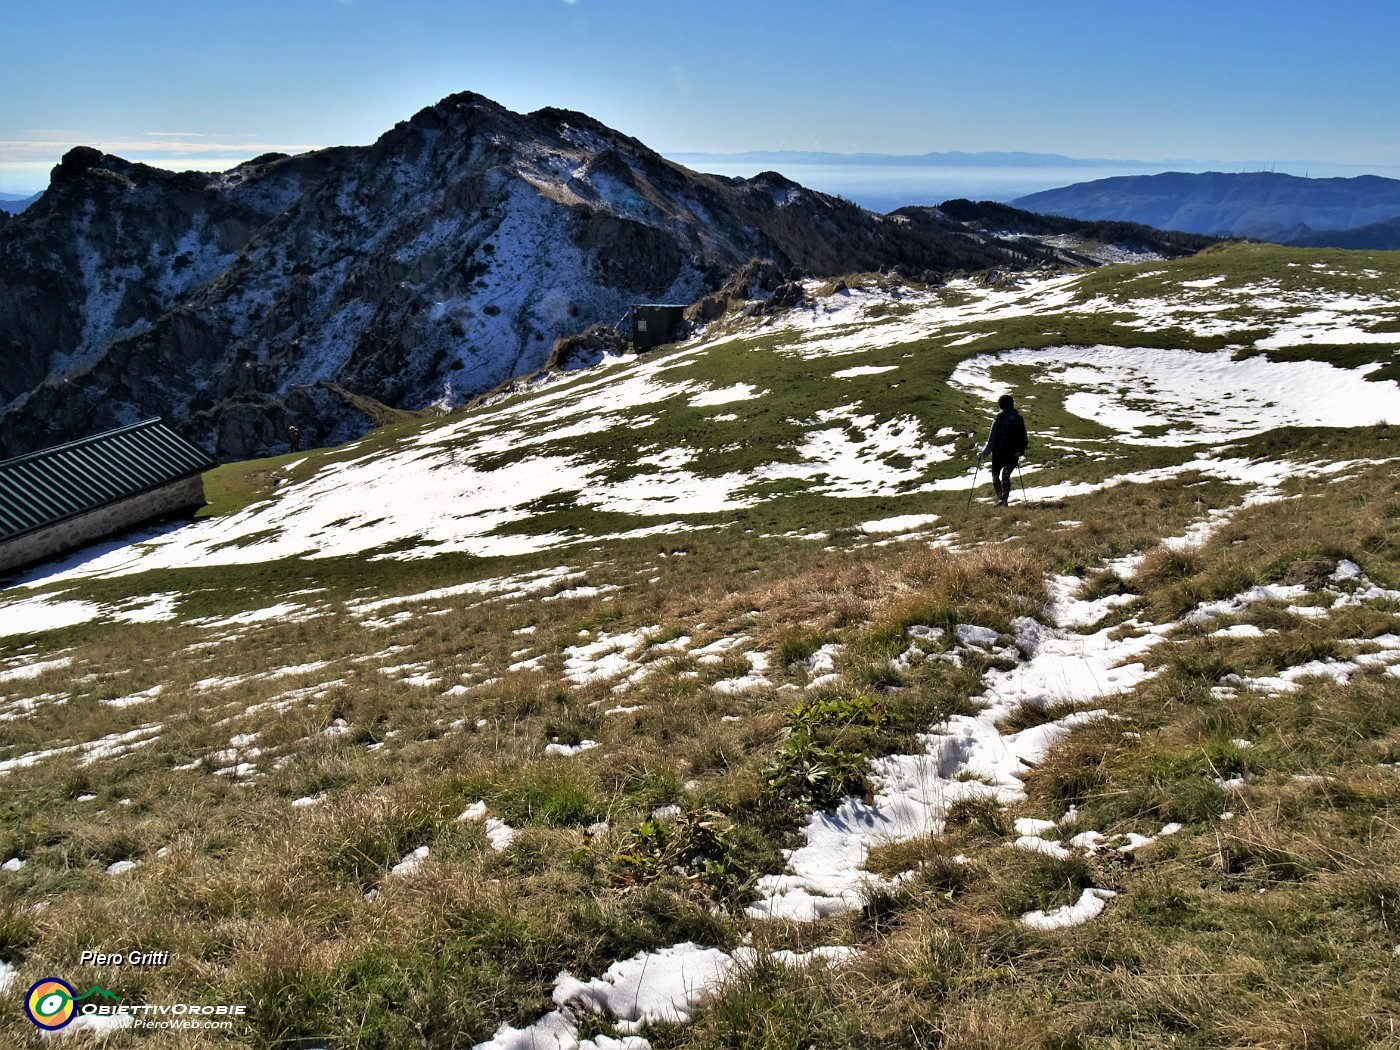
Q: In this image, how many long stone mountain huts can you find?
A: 1